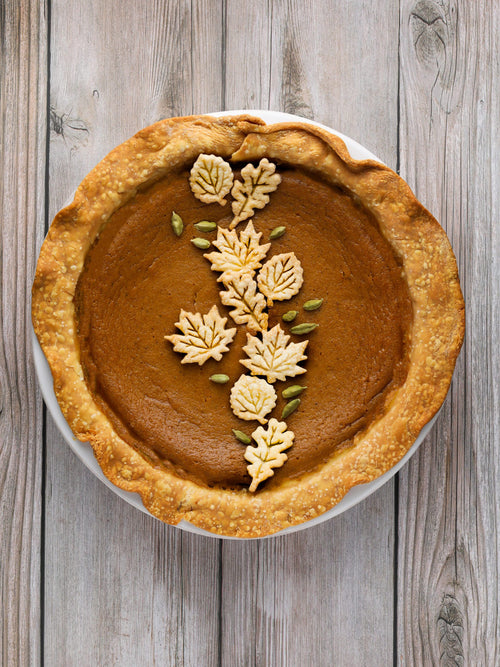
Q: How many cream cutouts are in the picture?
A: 9